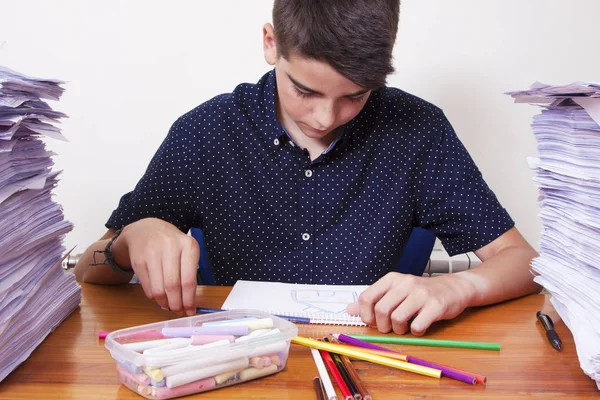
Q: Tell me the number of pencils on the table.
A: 12